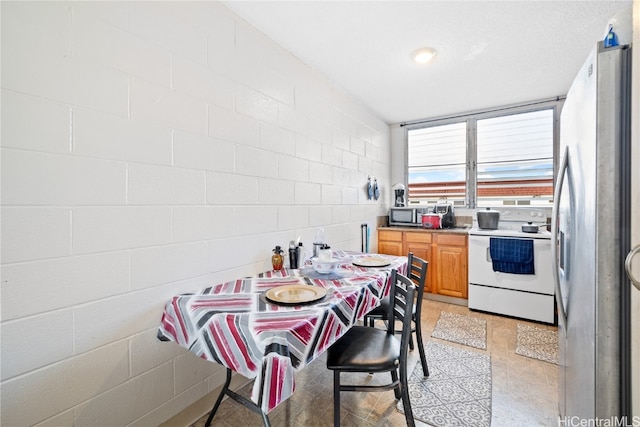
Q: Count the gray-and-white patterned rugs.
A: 3